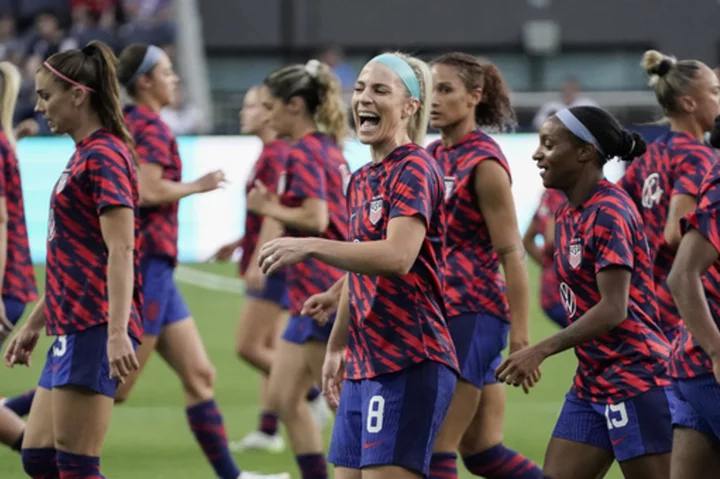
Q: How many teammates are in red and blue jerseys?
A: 11